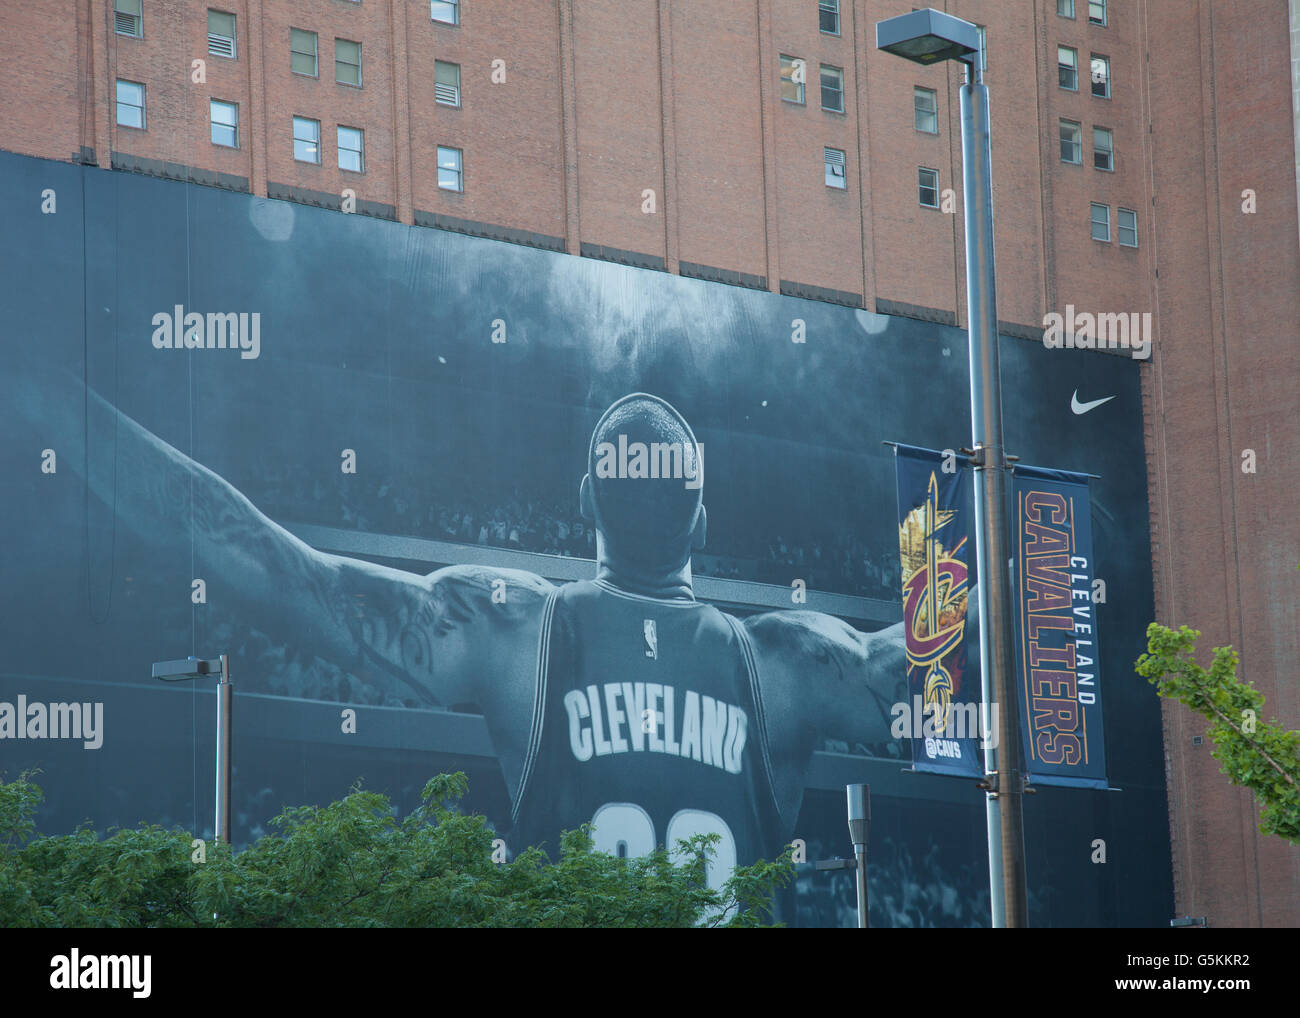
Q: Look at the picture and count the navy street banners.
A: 2